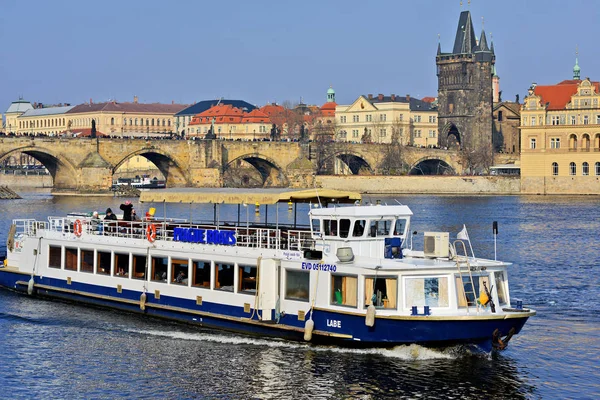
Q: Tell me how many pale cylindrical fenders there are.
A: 4